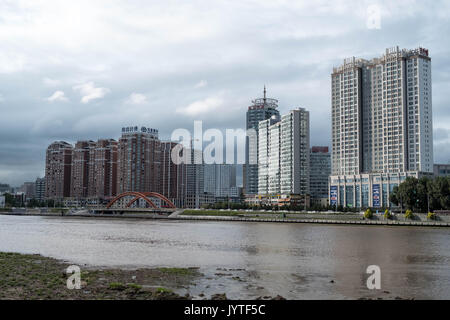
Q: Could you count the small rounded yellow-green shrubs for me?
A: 4